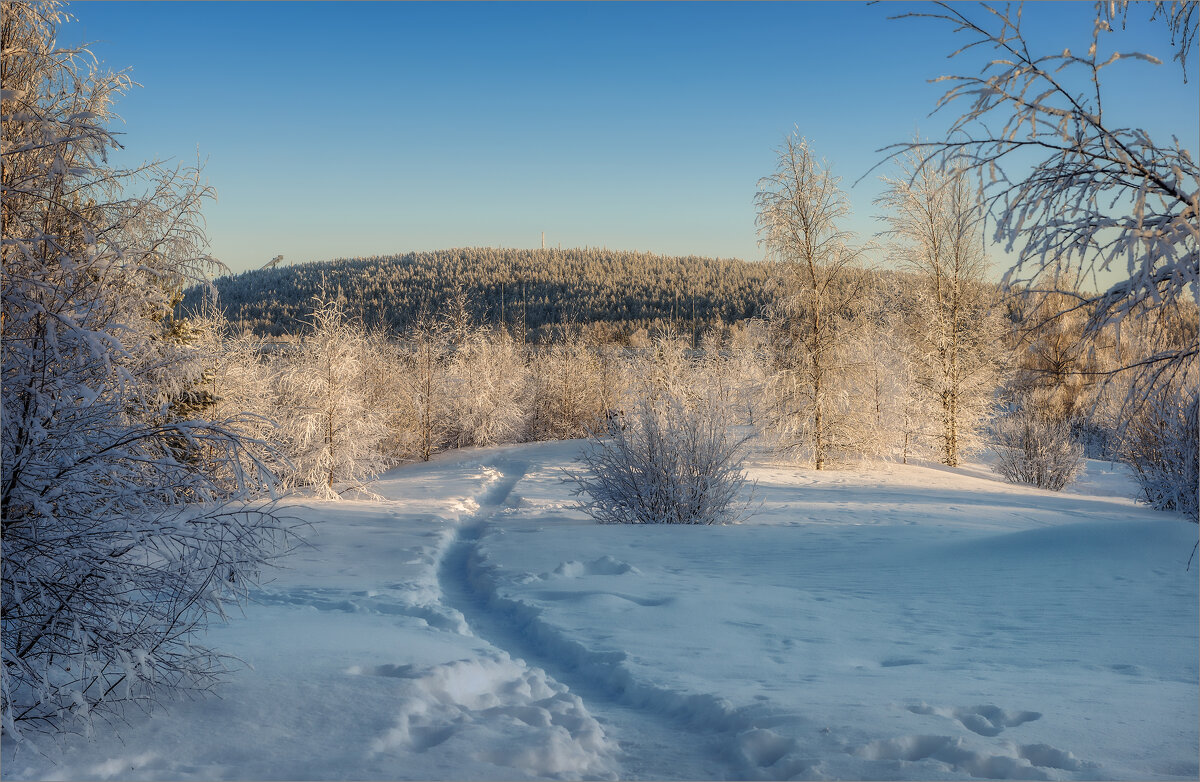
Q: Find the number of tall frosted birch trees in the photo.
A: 2